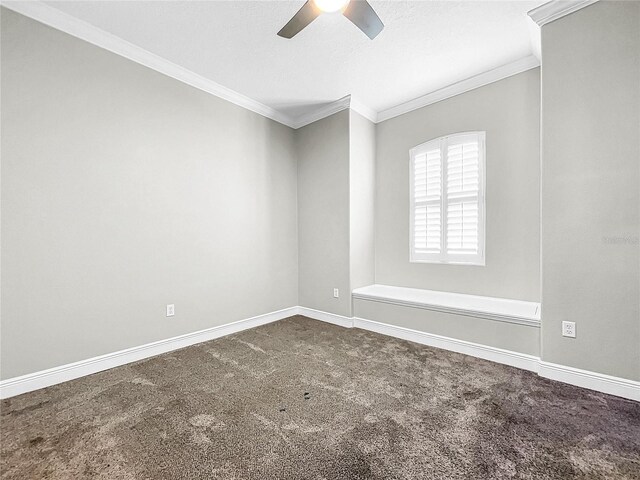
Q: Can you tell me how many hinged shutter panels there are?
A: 2